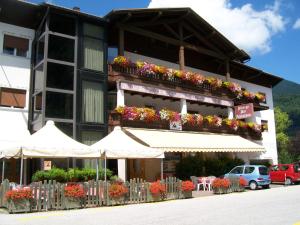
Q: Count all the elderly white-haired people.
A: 0